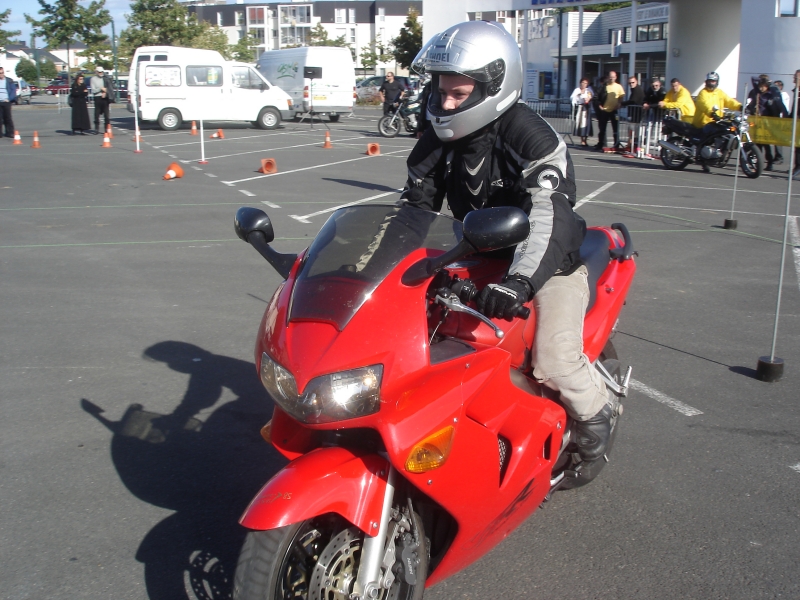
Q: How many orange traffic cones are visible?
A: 11